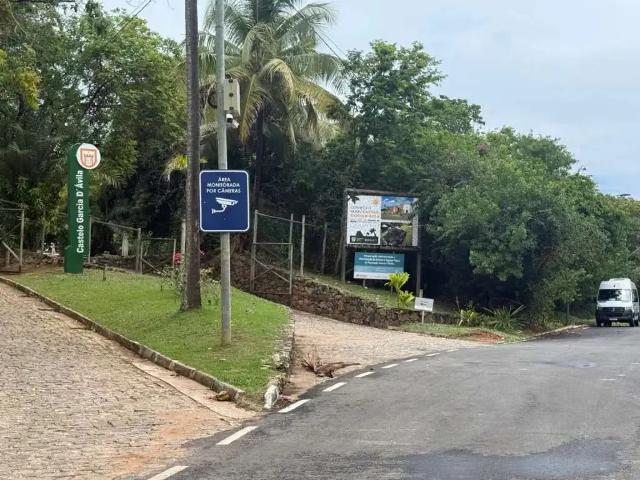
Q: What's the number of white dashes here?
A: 9